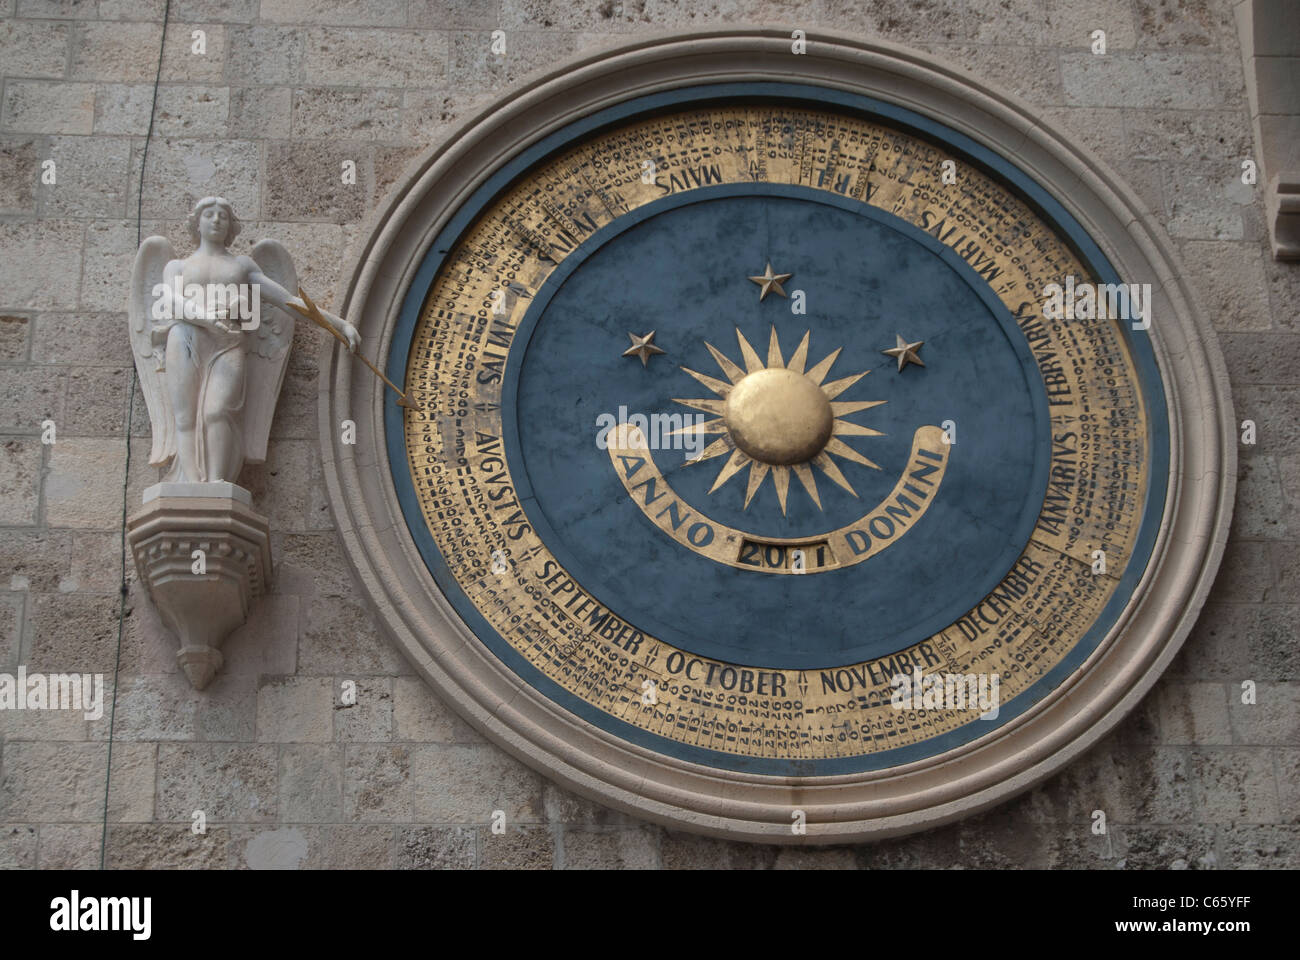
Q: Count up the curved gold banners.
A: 1